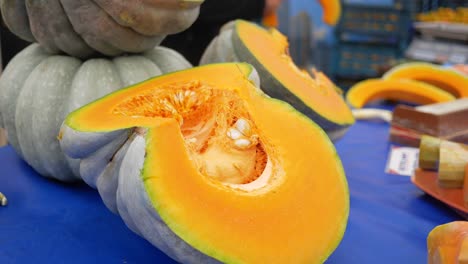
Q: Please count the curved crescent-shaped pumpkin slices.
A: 2